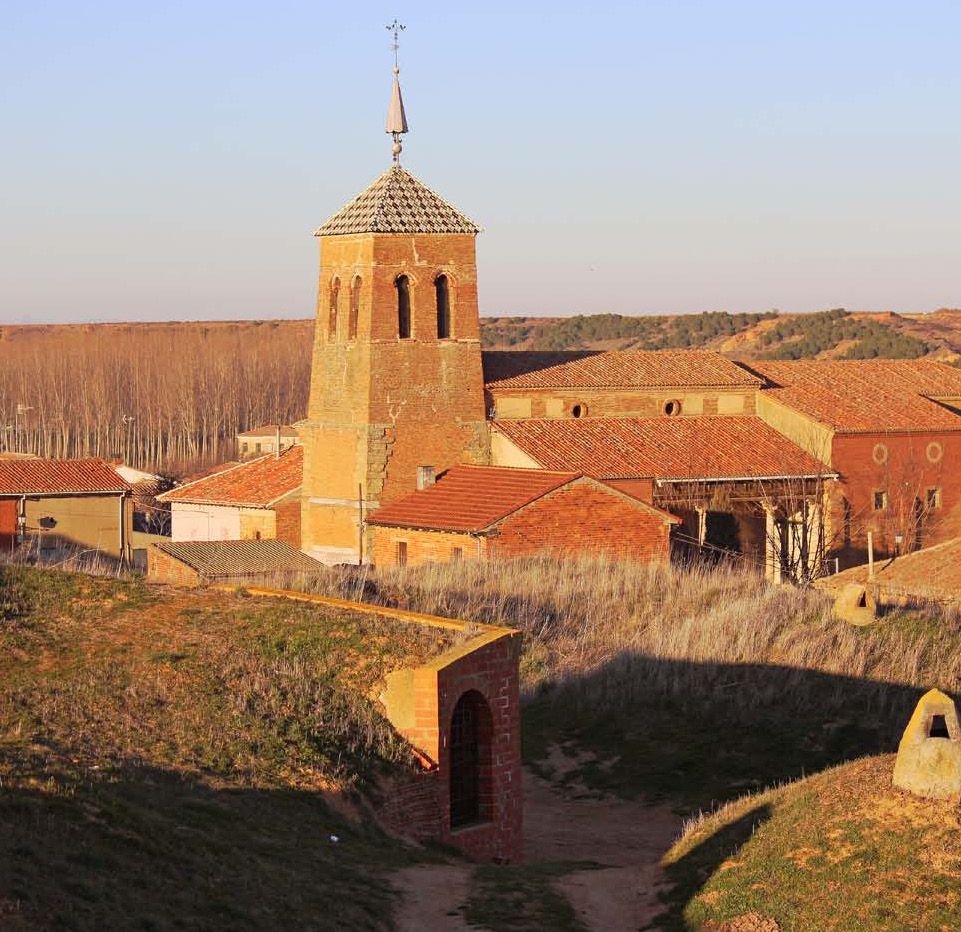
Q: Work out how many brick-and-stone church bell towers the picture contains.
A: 1